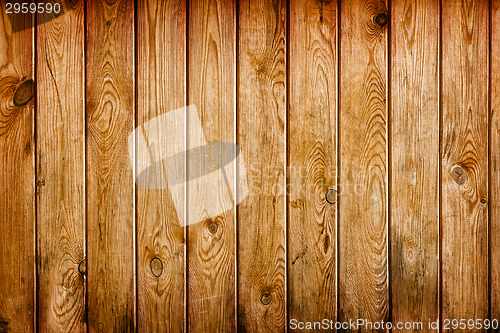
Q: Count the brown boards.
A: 11